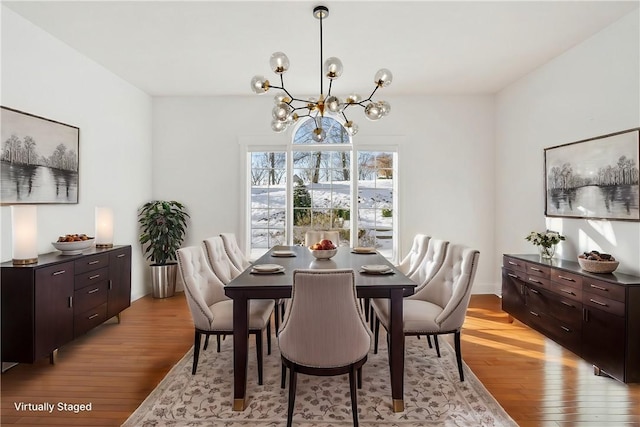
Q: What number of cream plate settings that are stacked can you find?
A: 4